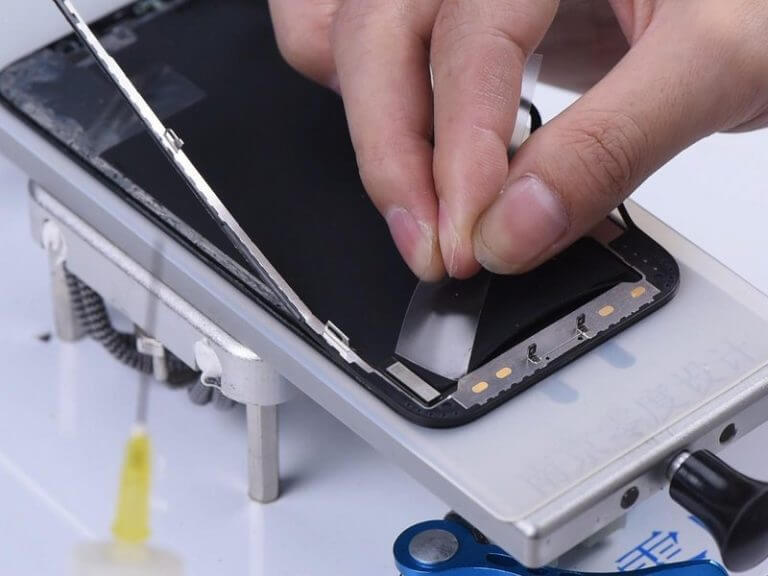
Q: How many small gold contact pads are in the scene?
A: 4